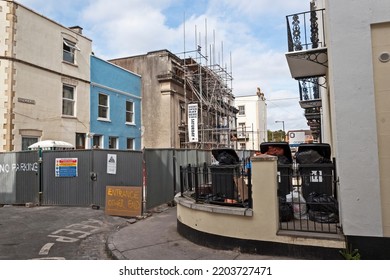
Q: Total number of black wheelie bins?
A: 3